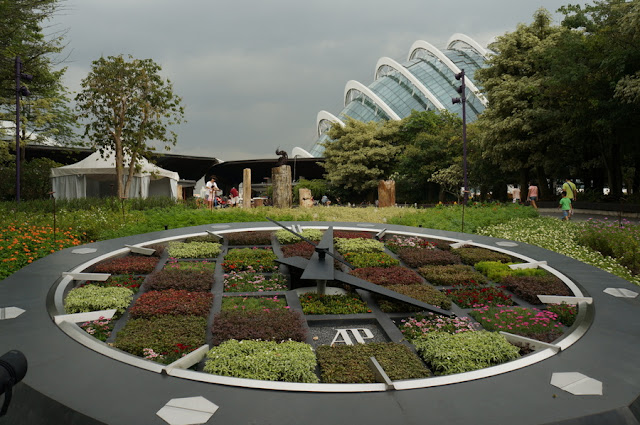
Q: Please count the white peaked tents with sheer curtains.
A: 1